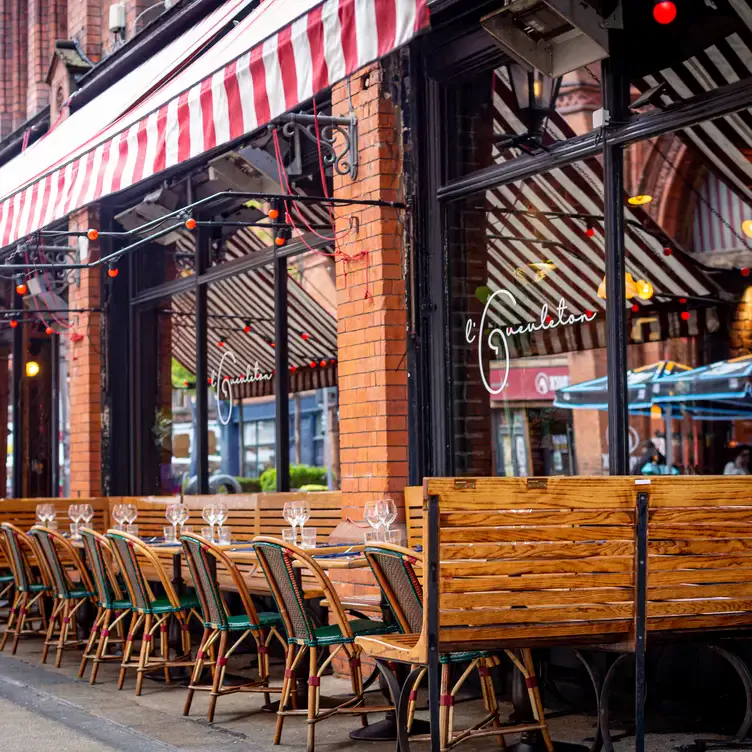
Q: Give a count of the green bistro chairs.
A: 8